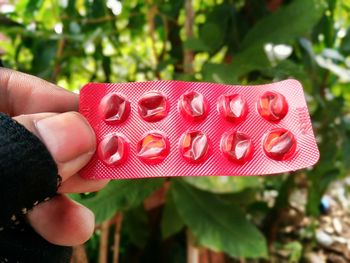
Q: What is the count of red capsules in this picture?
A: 10